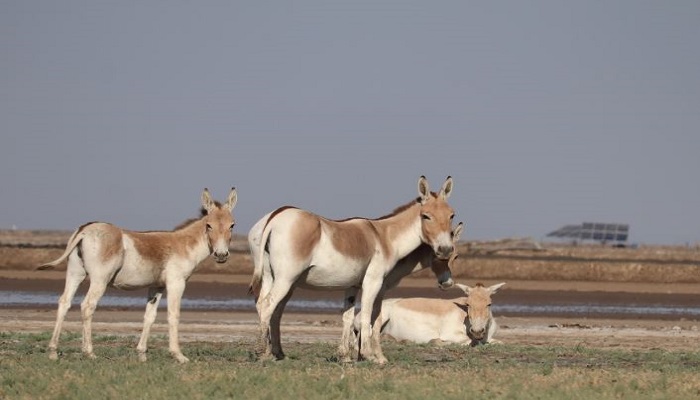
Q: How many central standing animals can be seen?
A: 2